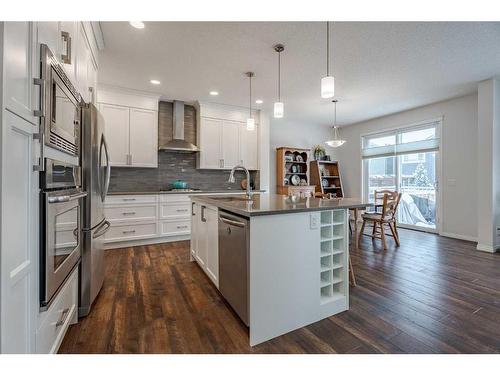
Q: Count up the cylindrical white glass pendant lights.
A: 3